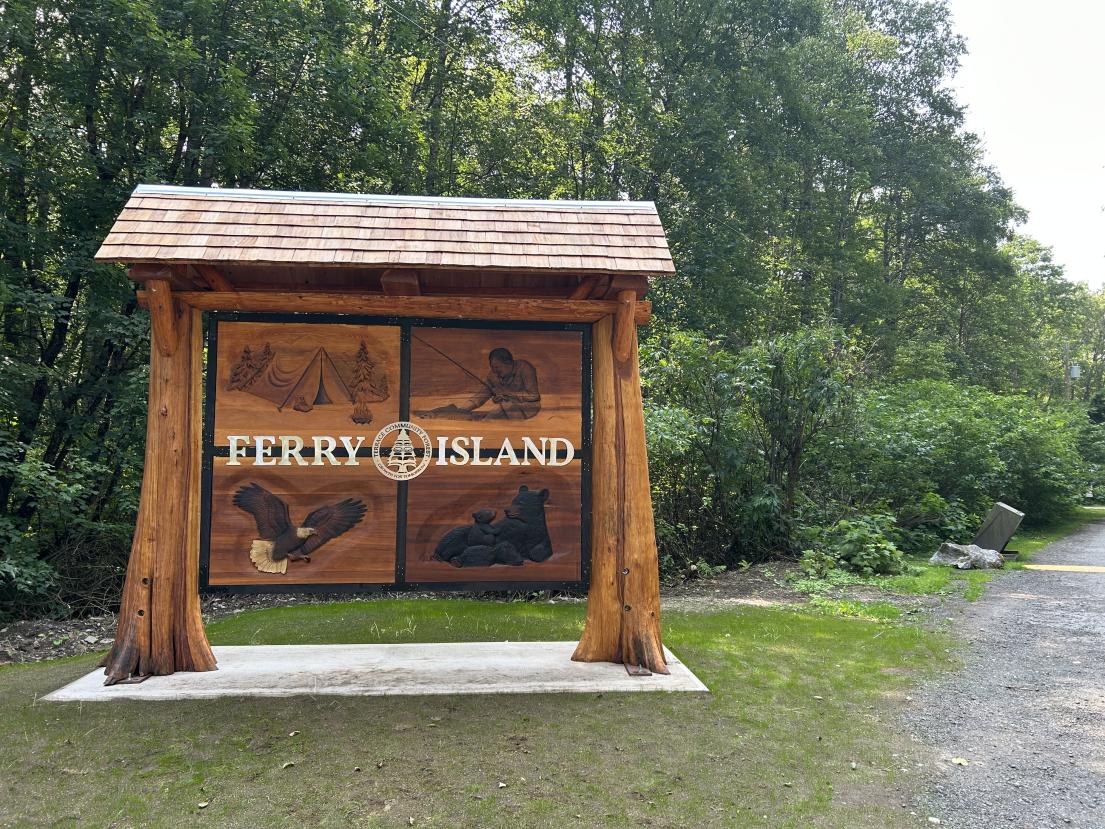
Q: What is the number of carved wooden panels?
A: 4